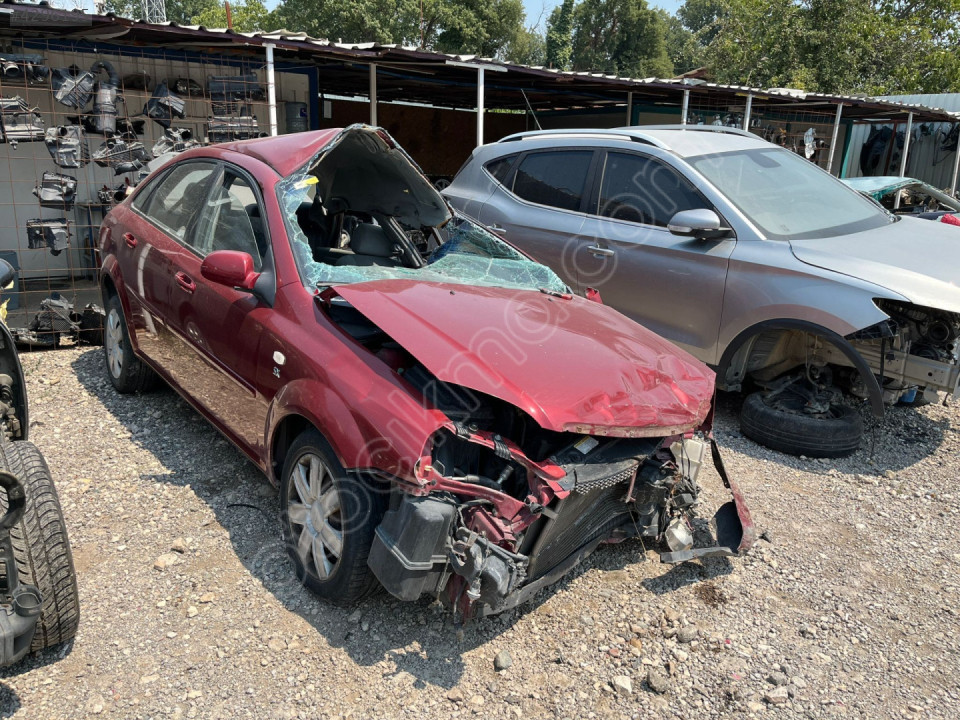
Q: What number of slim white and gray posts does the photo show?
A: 9